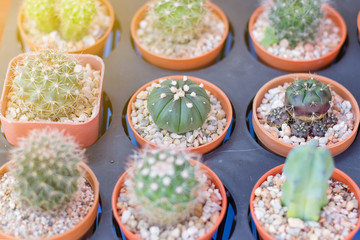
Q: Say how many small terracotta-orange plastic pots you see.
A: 9